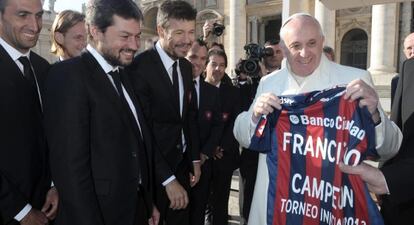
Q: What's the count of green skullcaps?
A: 0